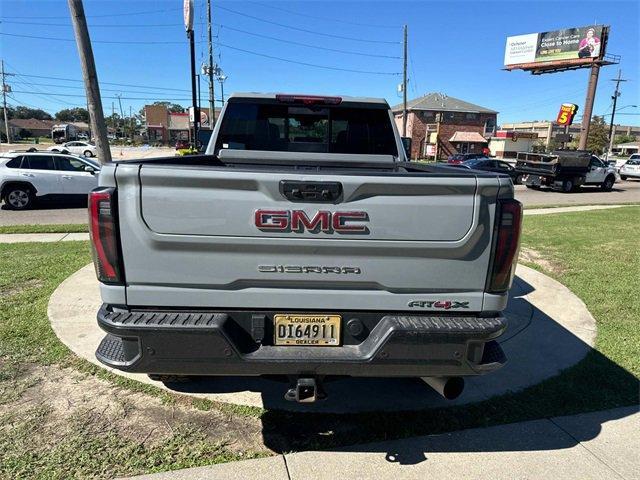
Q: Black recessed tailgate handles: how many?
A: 1